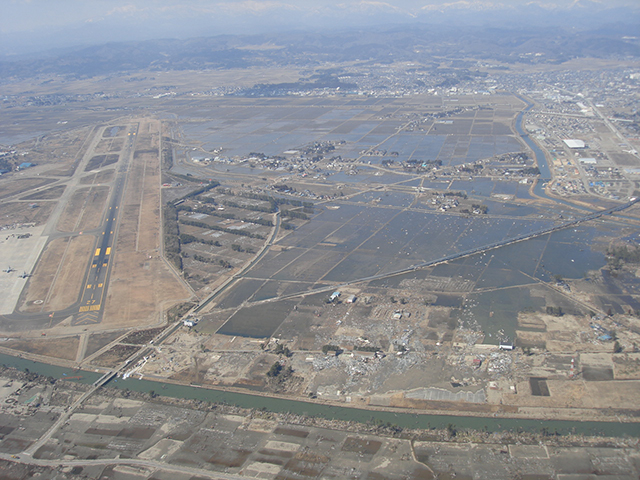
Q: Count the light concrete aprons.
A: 1